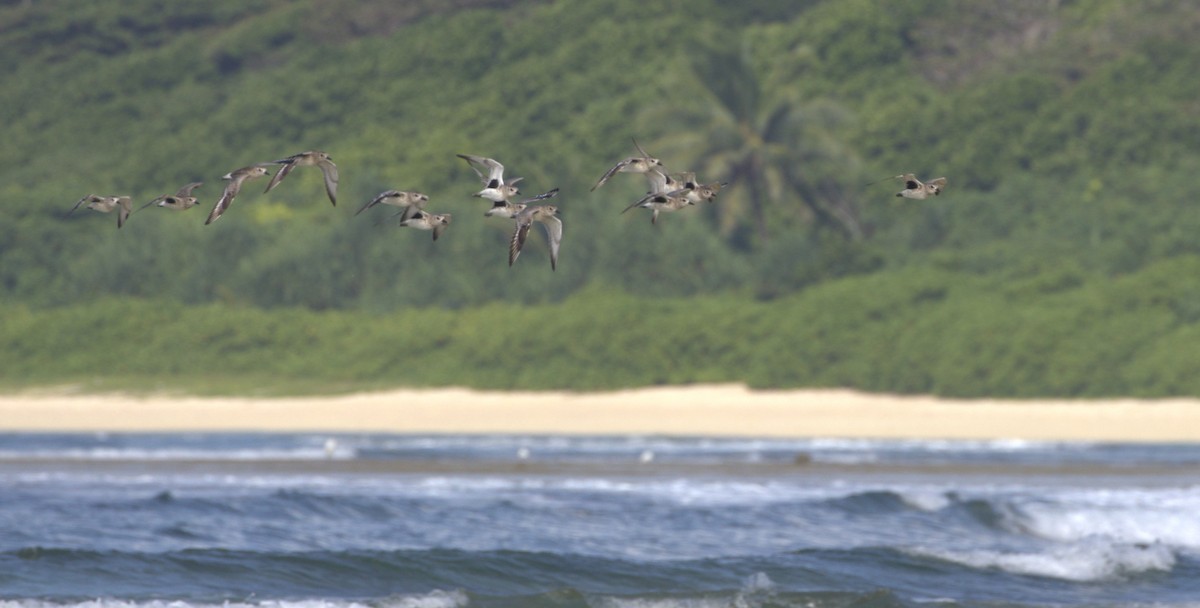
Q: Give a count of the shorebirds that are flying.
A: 14